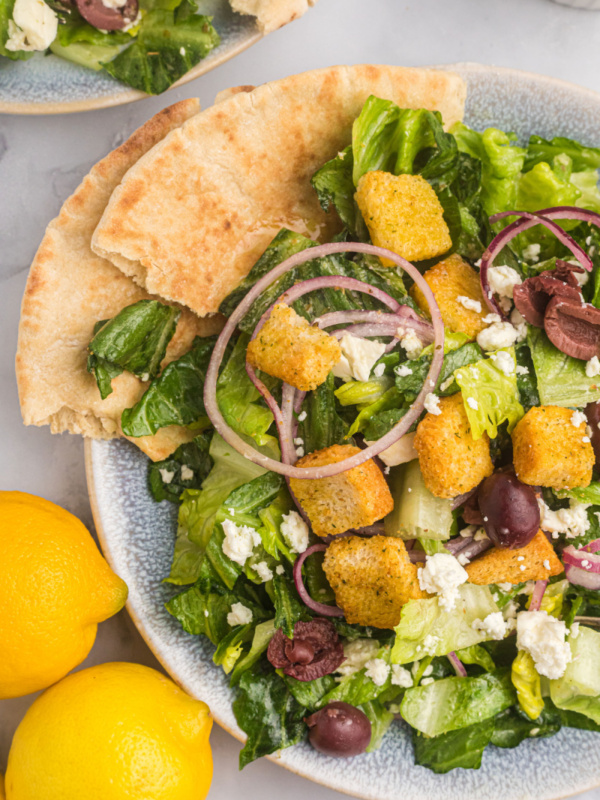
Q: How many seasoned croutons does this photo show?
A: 8